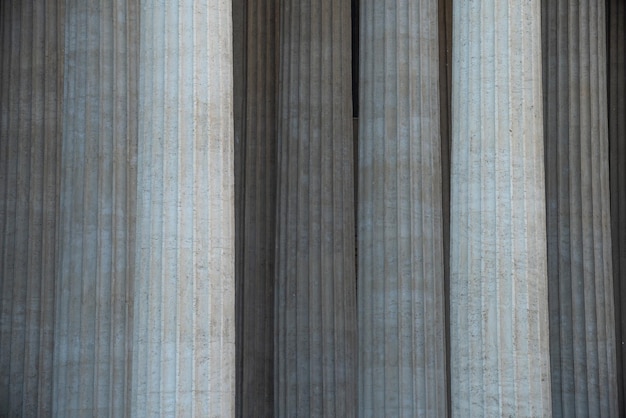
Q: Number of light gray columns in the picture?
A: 2